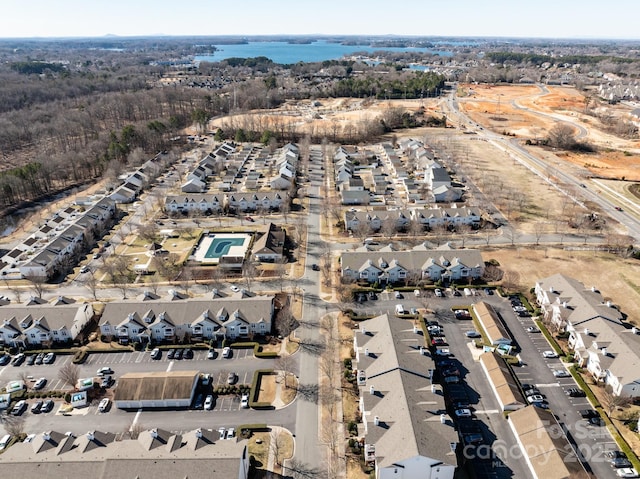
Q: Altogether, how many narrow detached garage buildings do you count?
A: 4